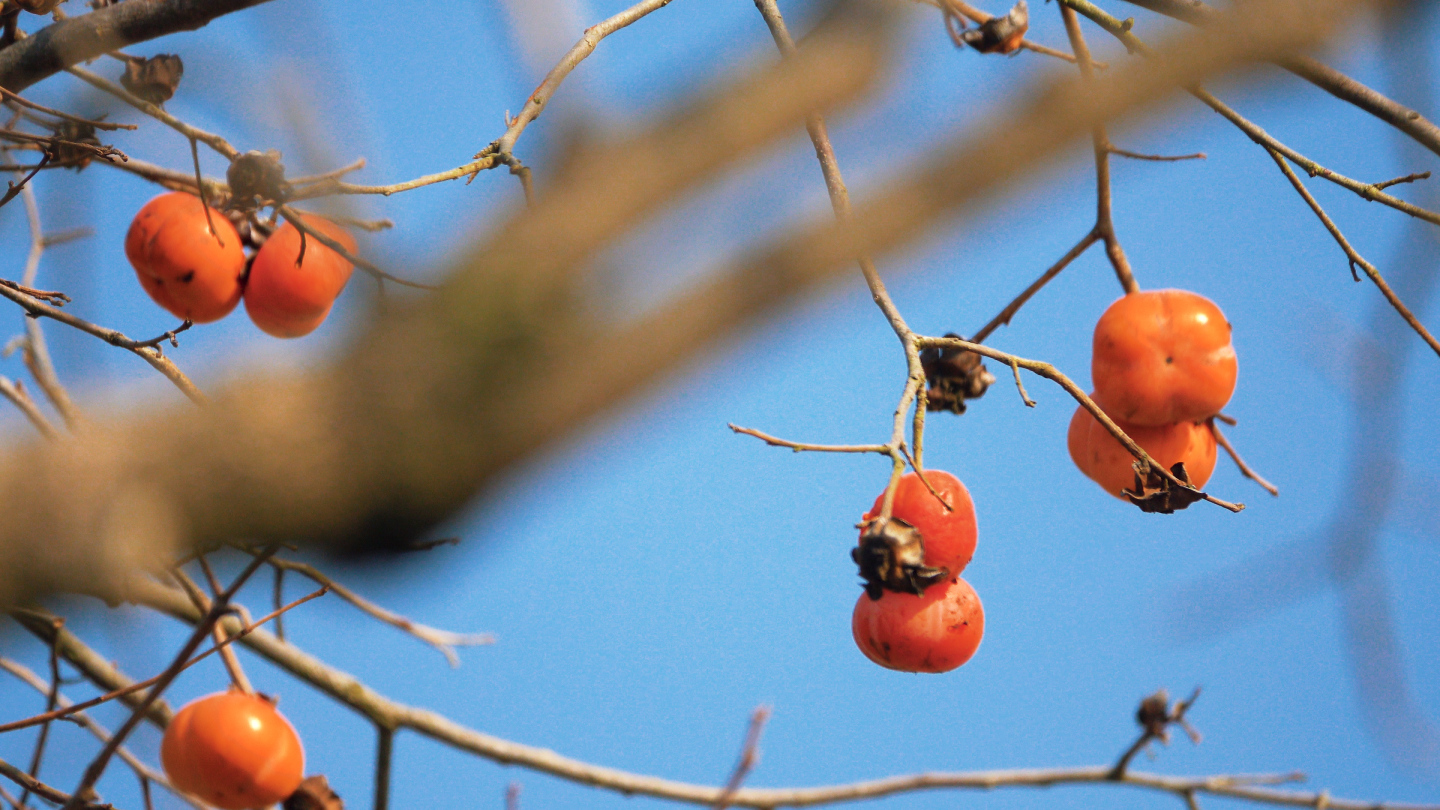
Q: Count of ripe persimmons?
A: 7